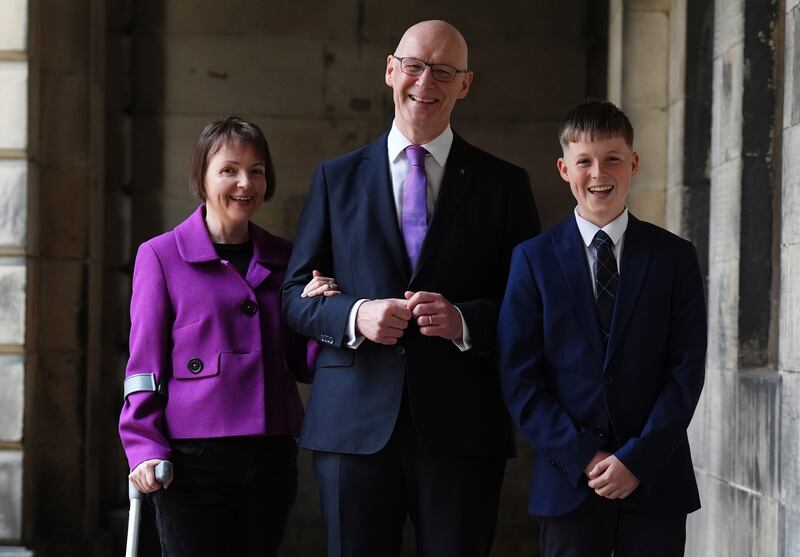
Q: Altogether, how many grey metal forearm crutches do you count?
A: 1